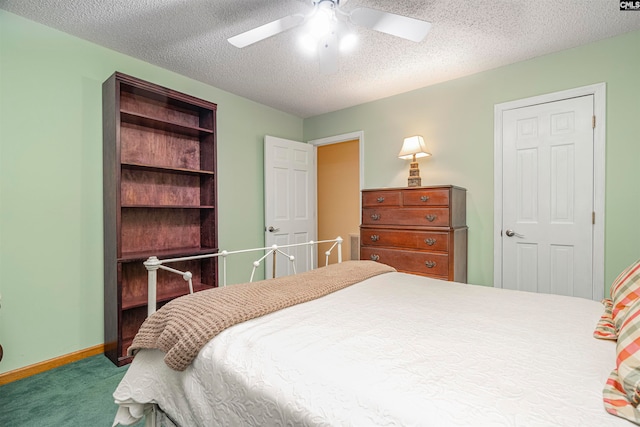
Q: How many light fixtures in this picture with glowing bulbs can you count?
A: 2